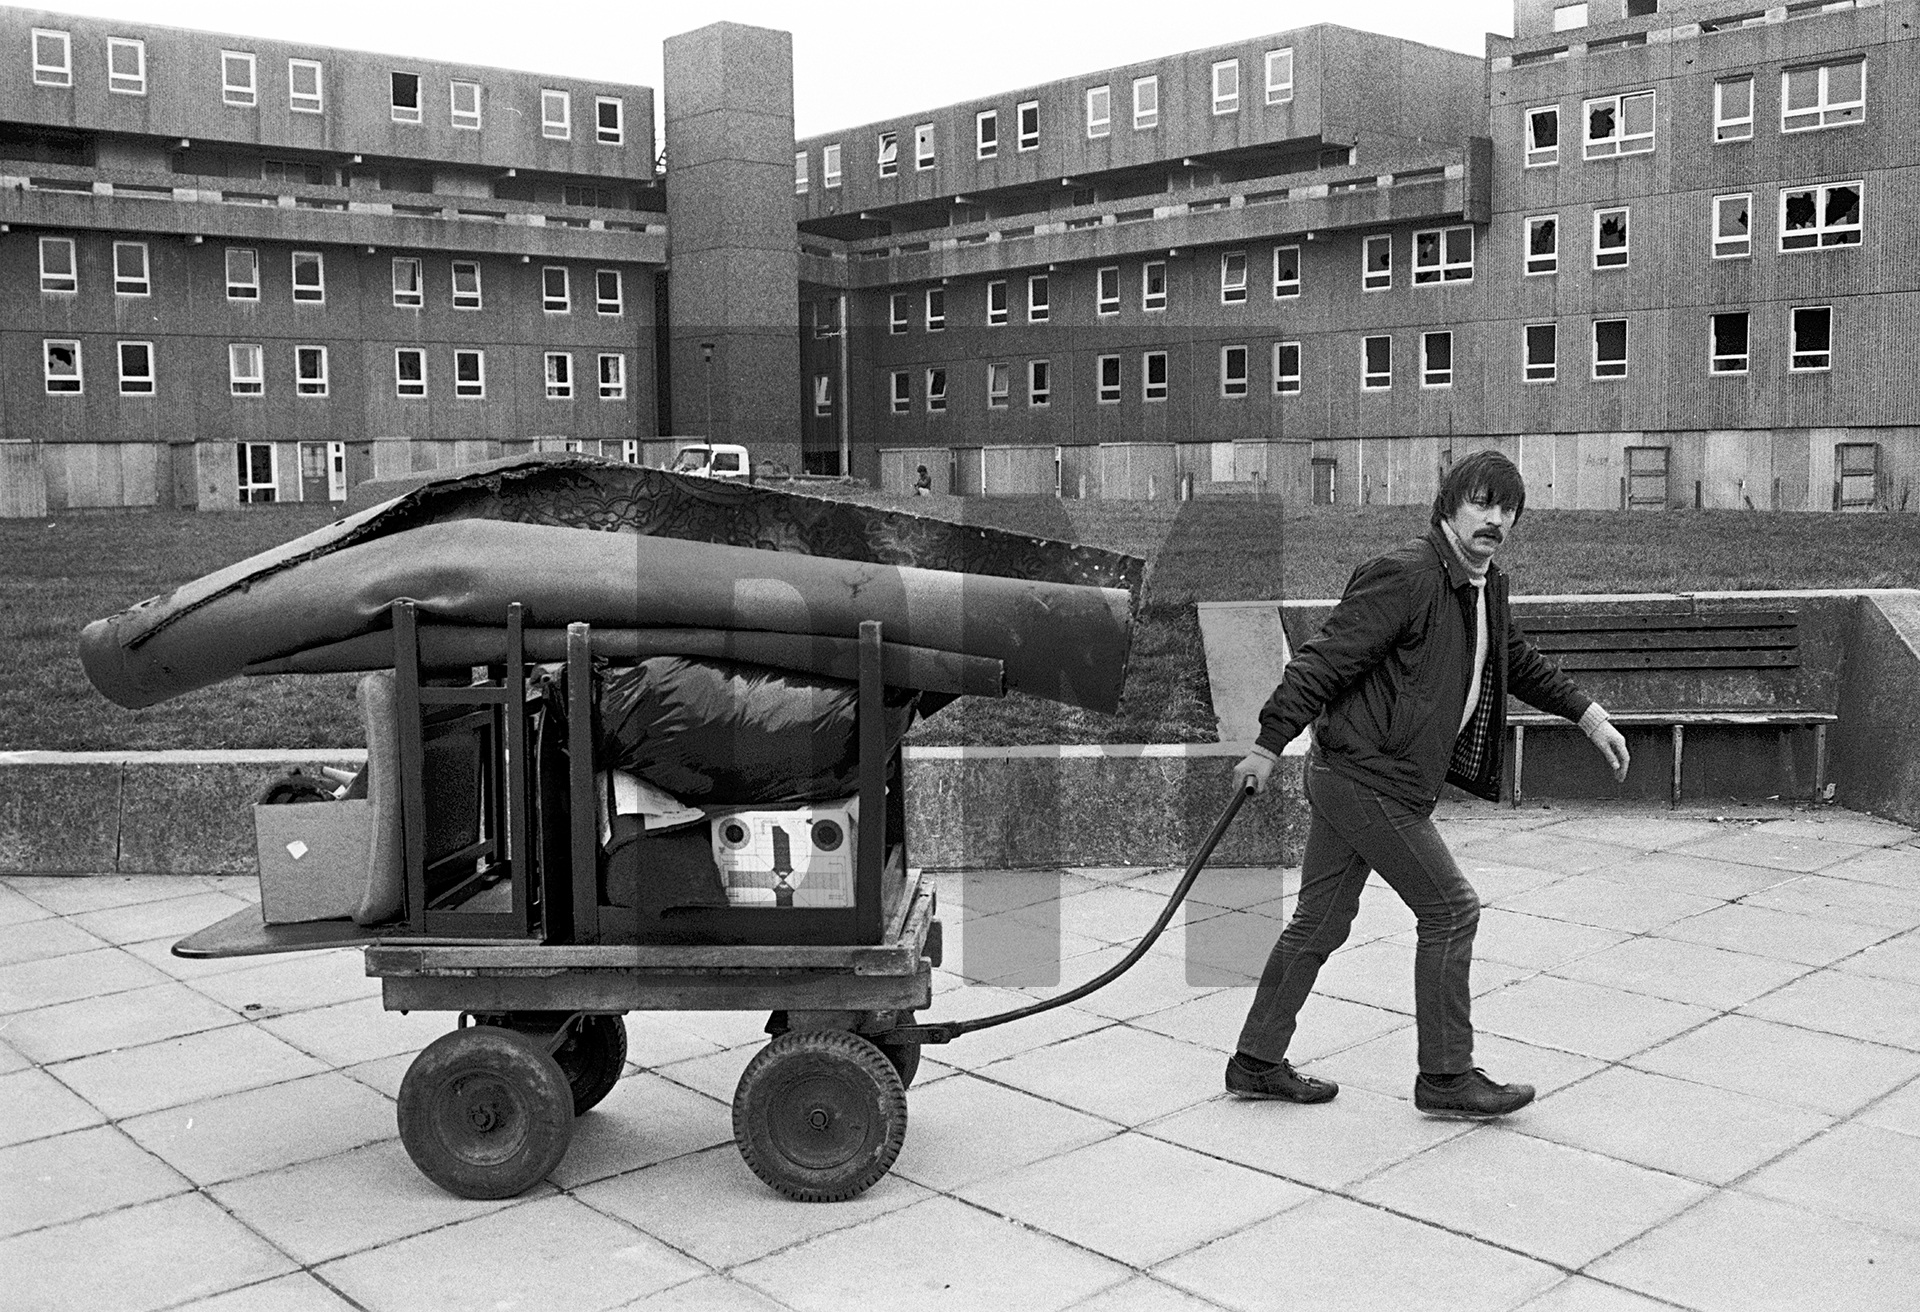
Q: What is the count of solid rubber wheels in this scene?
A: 4